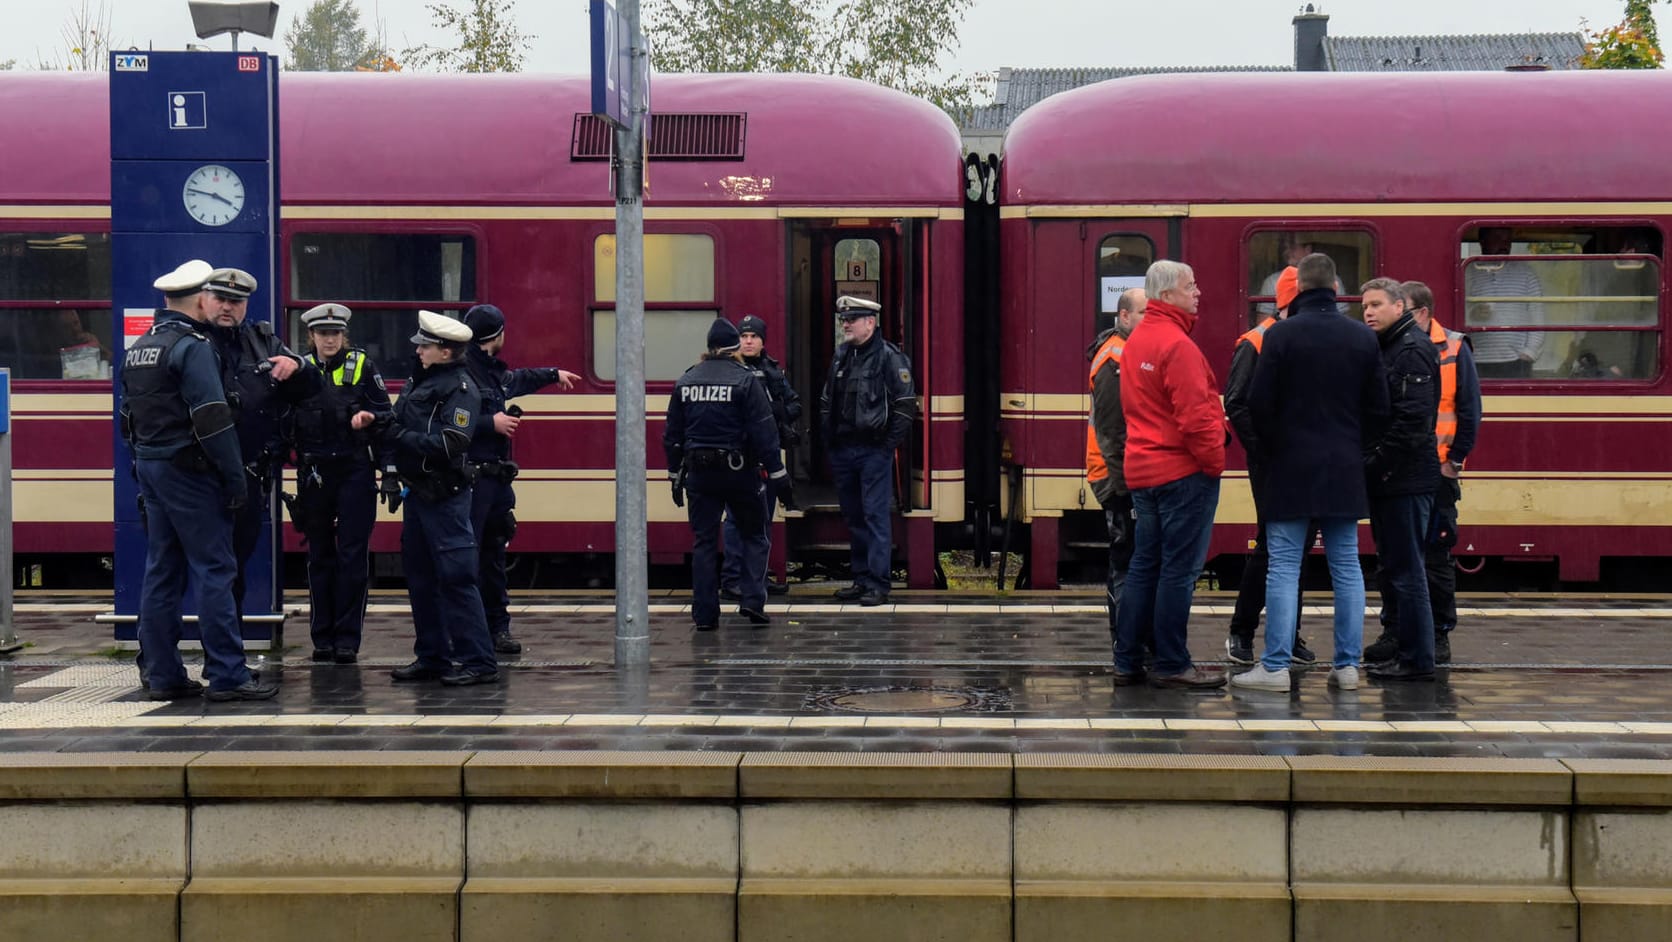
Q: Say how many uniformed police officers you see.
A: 8